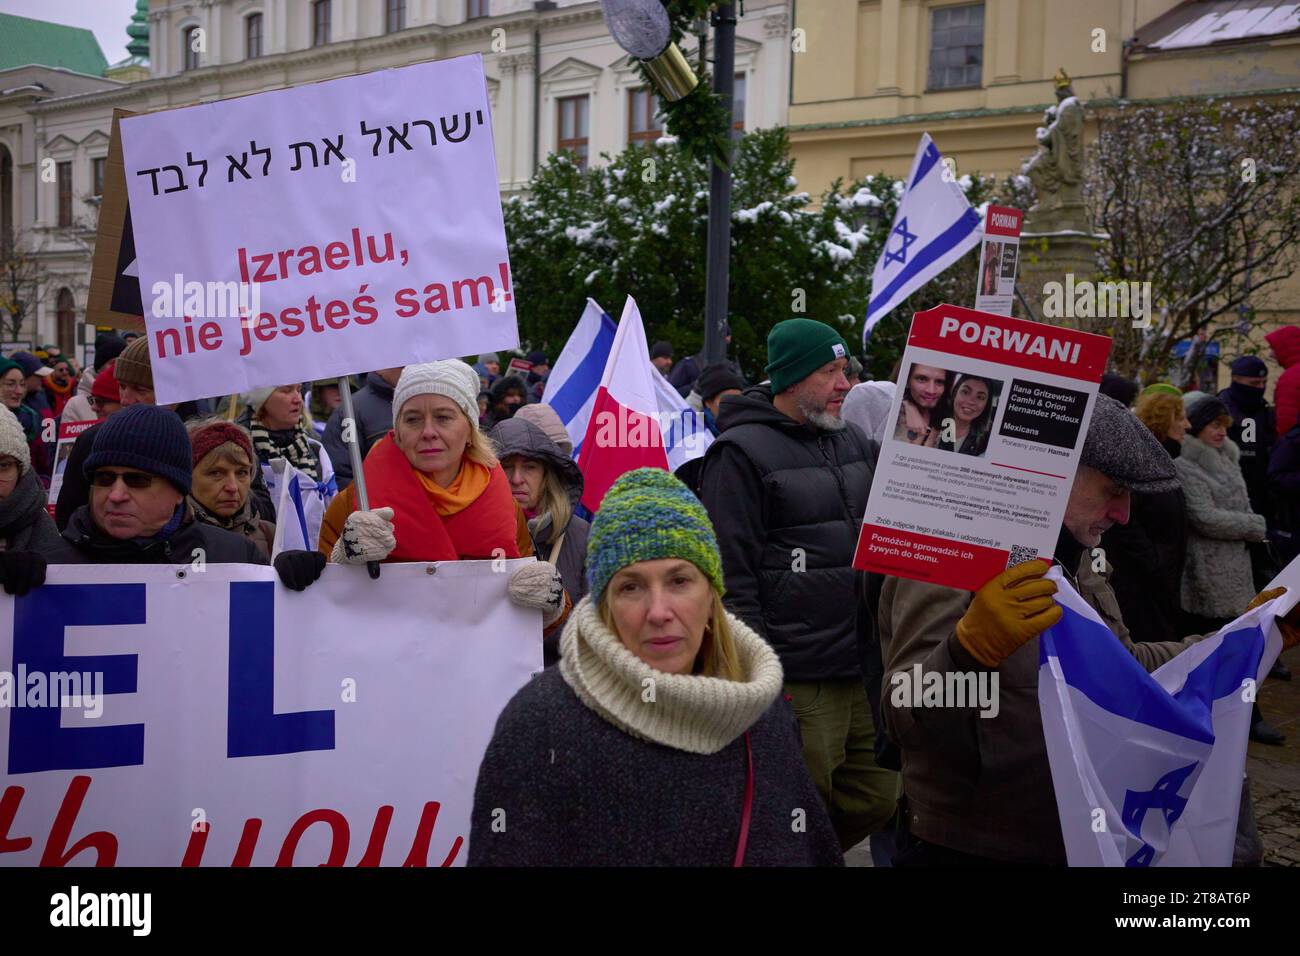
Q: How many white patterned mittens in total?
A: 2